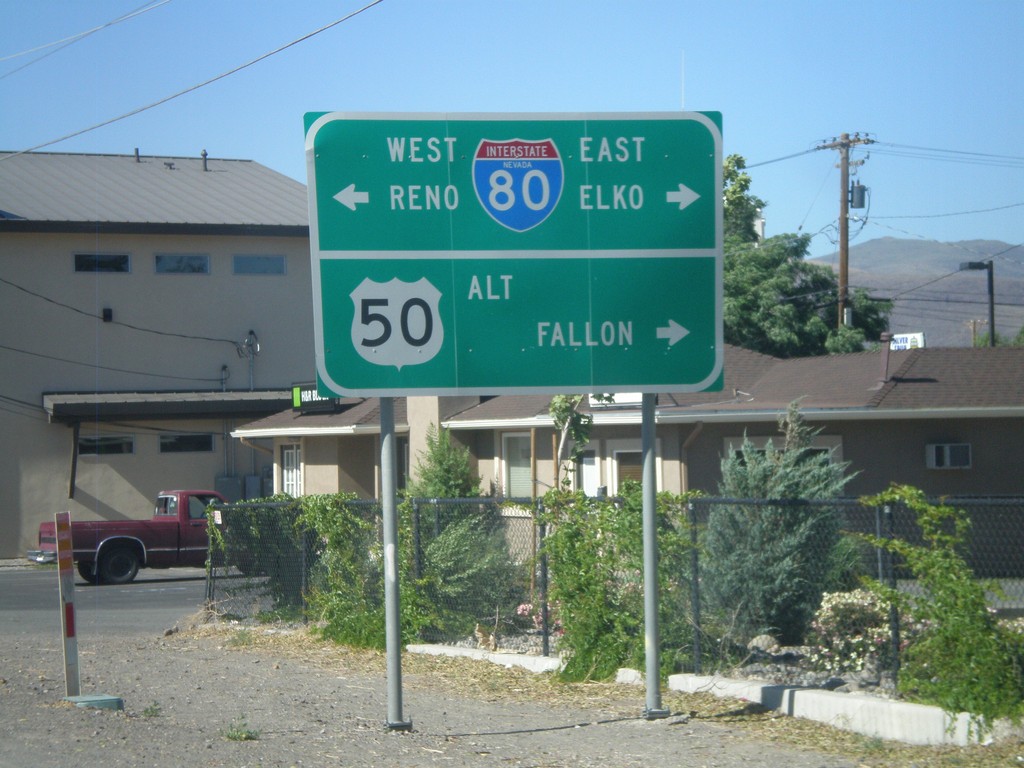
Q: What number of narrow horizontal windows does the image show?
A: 5